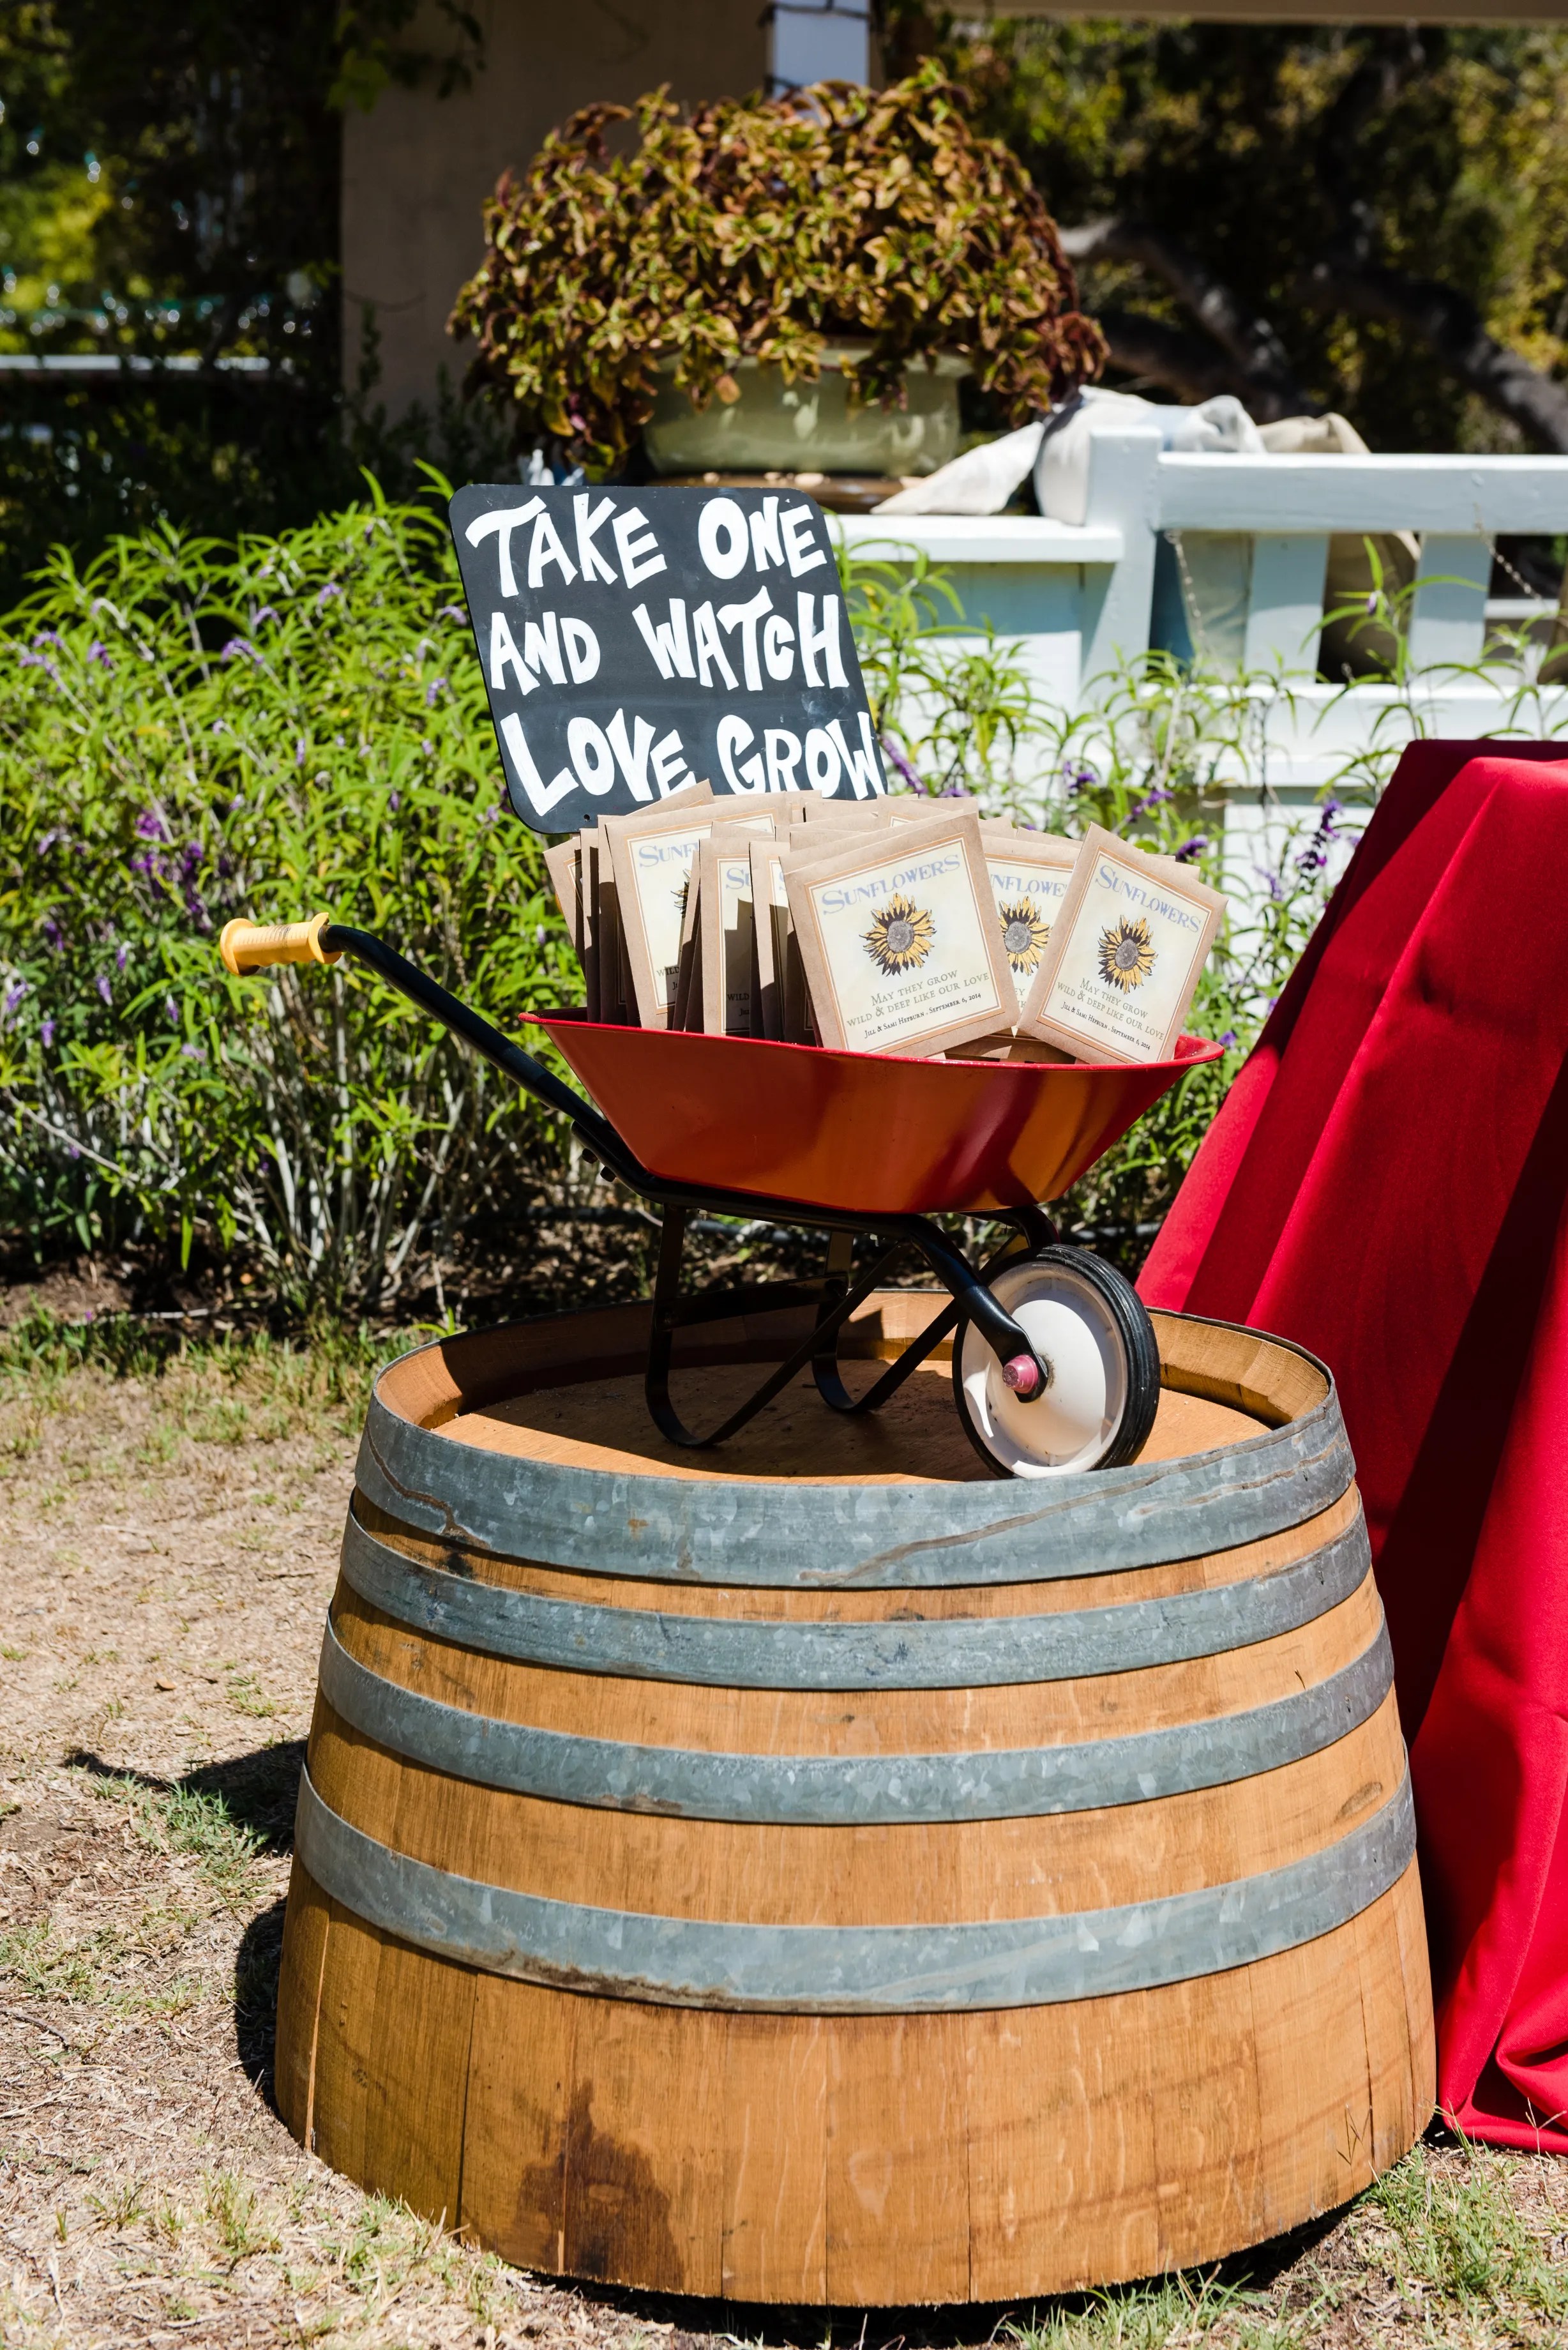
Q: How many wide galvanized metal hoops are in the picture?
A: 4